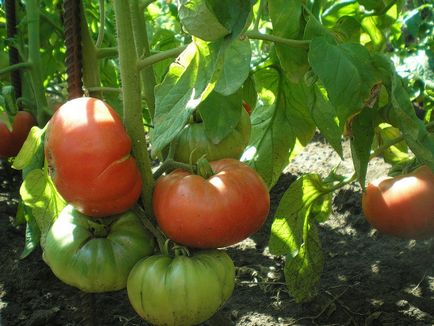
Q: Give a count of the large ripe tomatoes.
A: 3